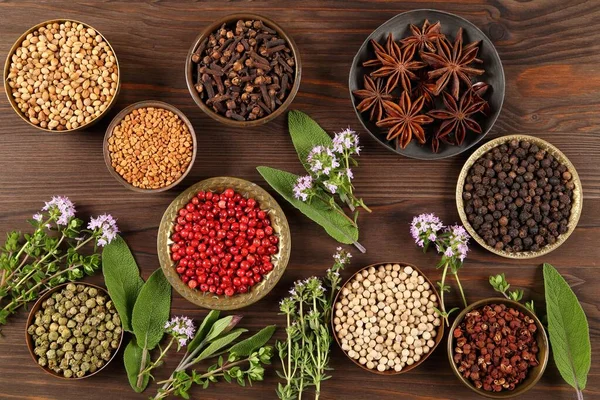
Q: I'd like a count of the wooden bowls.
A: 0